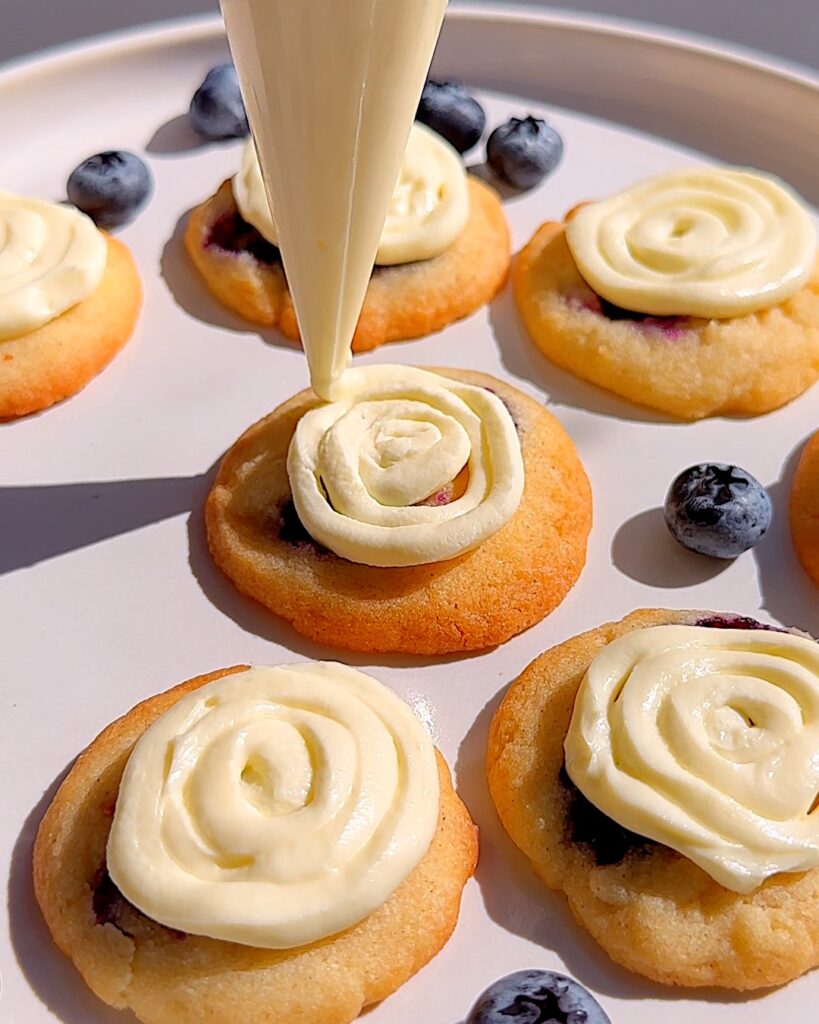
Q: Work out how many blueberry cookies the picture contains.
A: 7